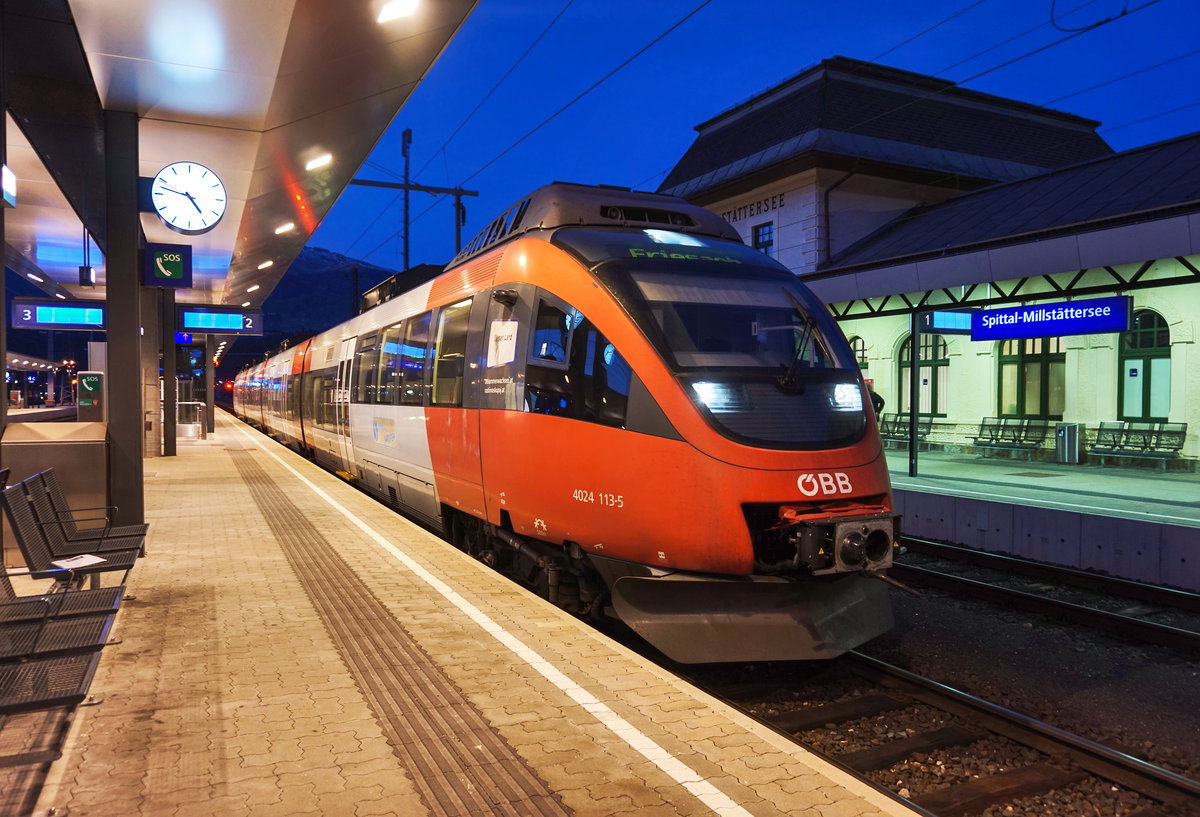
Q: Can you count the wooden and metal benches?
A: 5